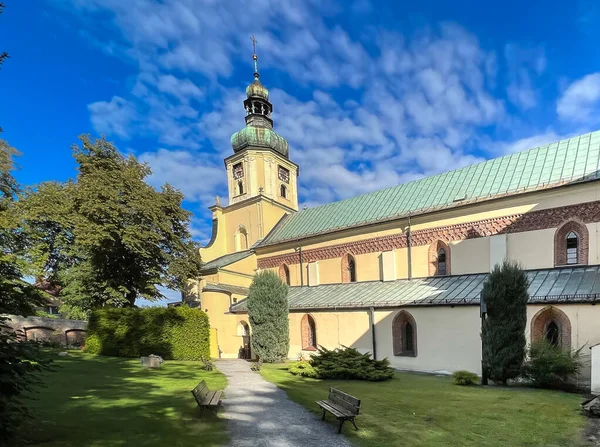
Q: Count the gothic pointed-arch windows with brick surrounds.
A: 7